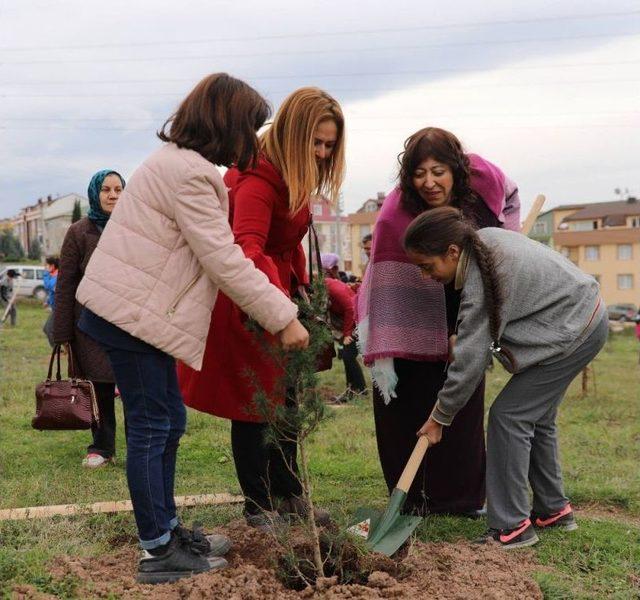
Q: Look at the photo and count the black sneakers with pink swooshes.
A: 2